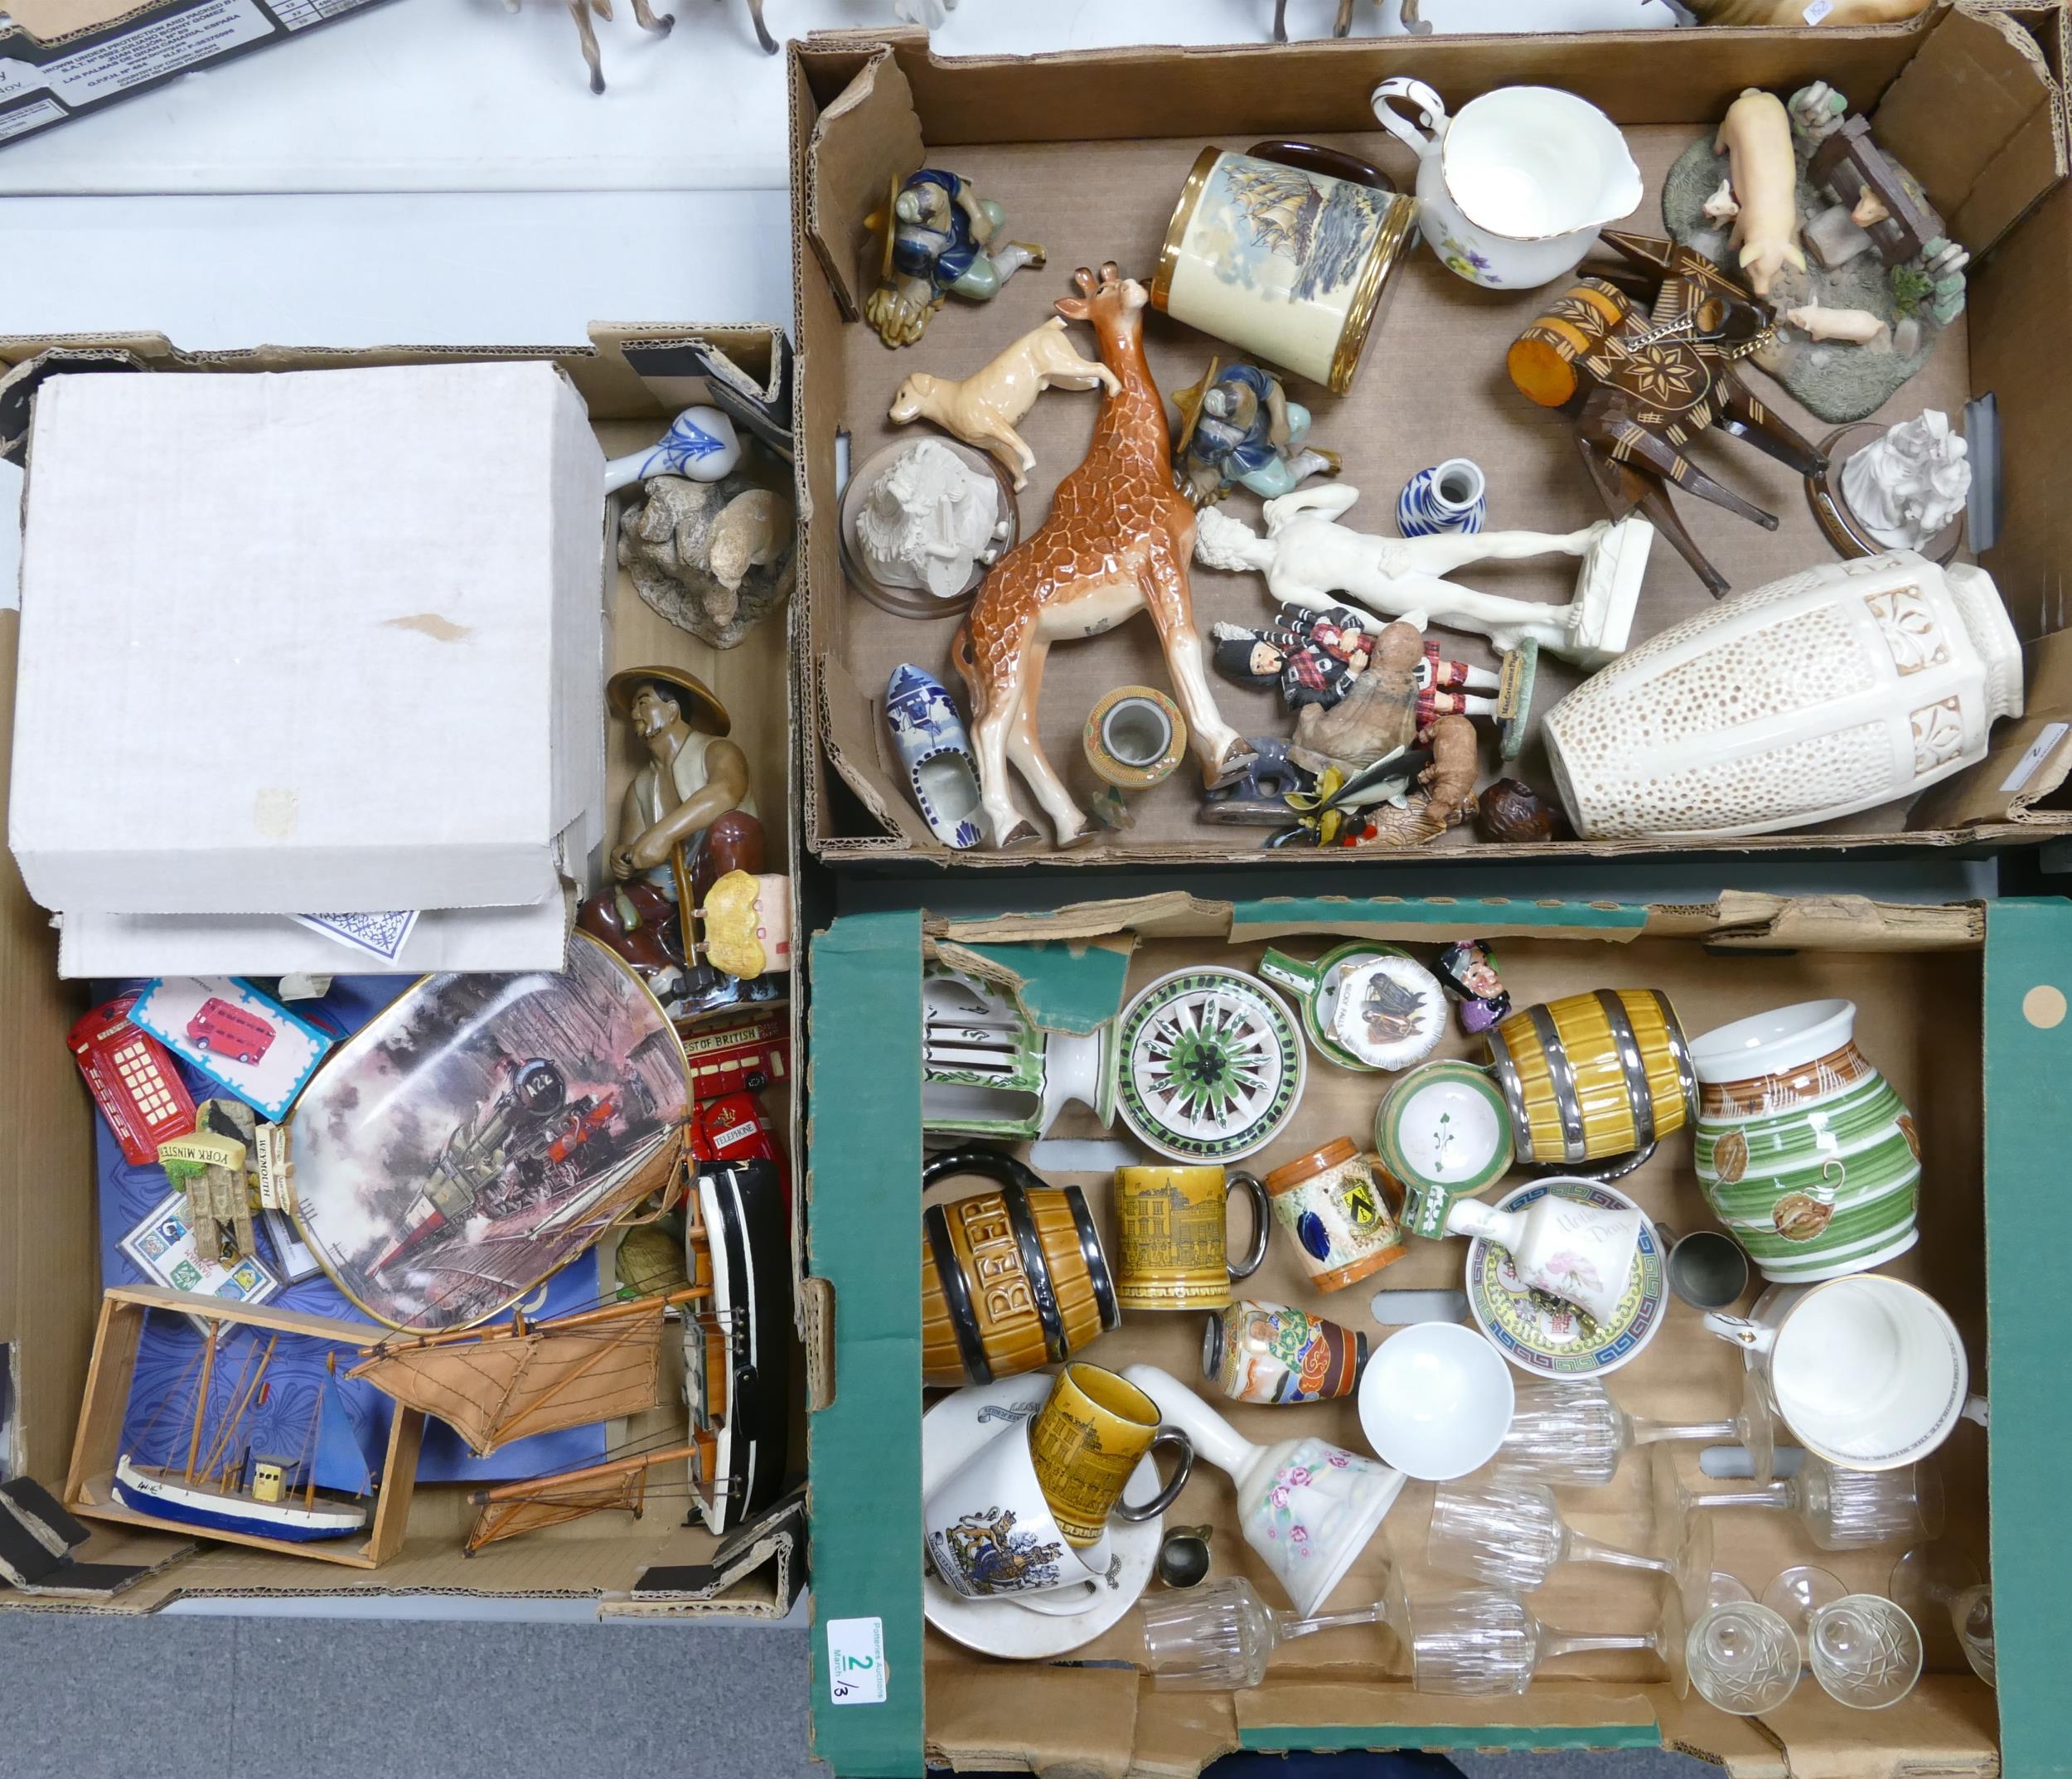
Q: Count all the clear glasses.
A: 8